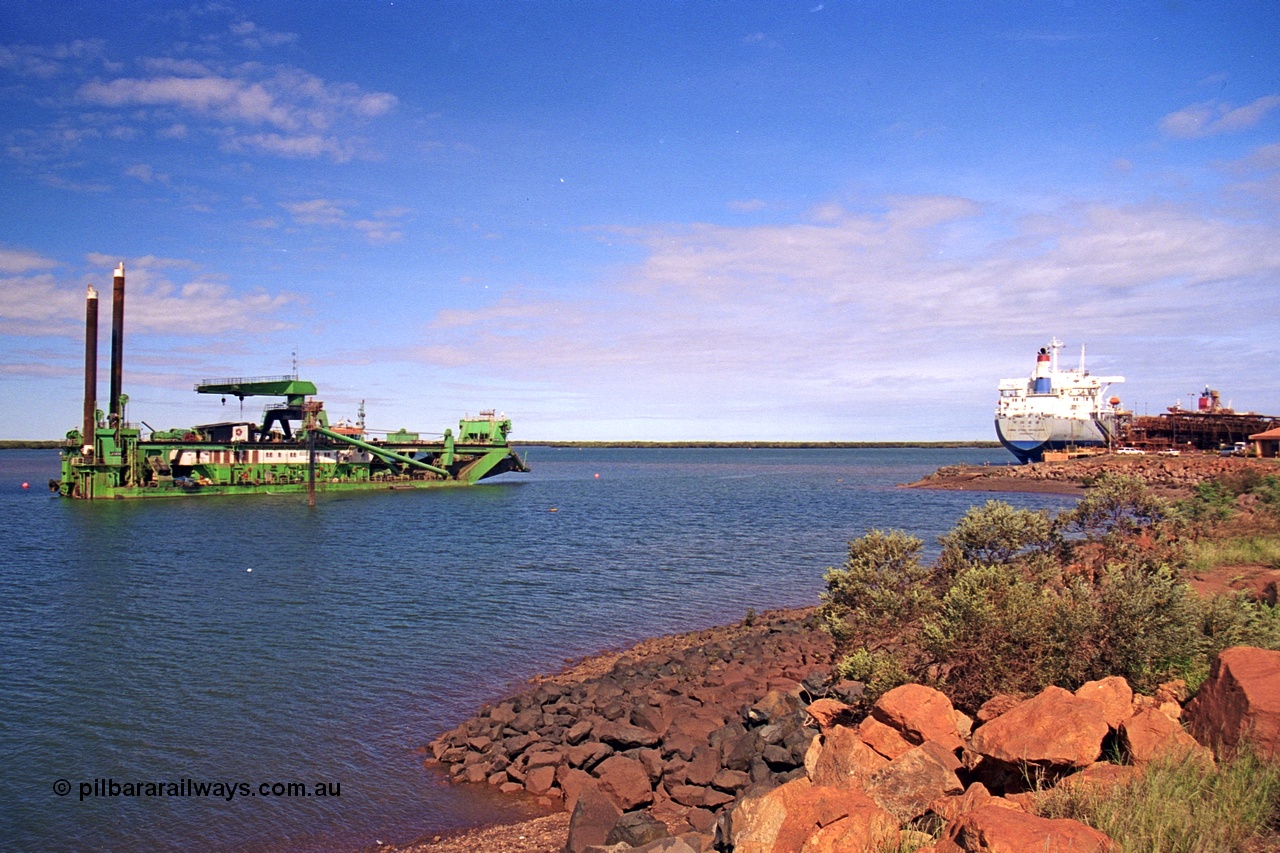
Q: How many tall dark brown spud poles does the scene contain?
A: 2